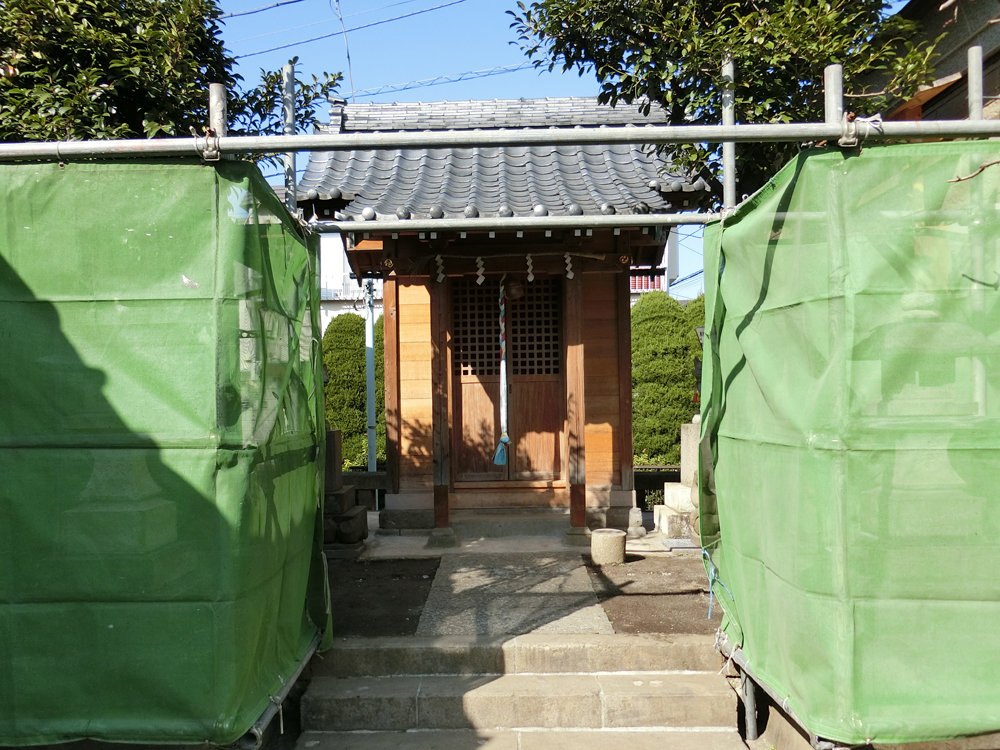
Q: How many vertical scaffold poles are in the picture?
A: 5